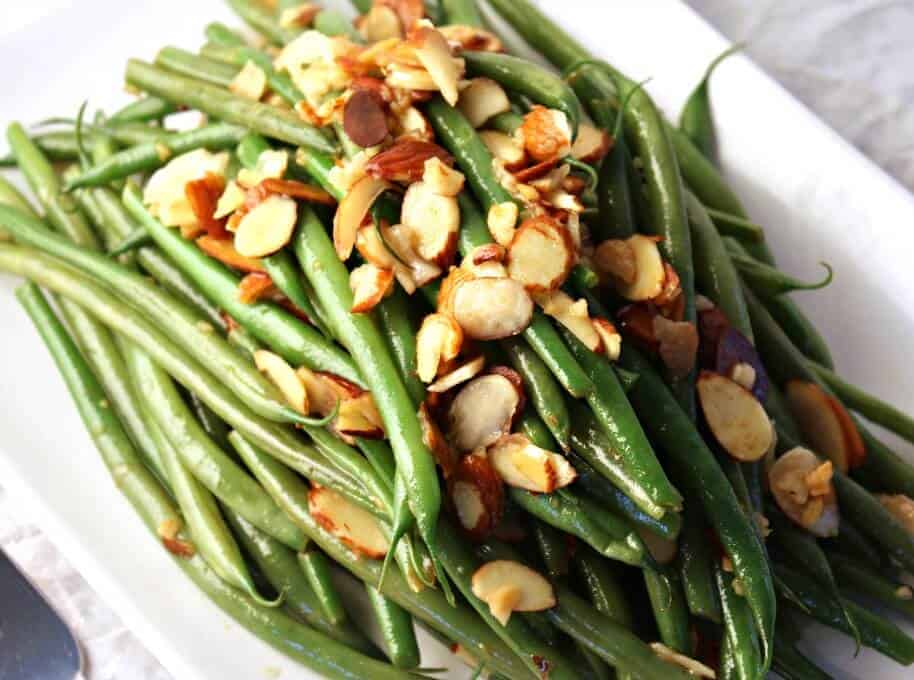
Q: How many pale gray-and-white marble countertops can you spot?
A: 1